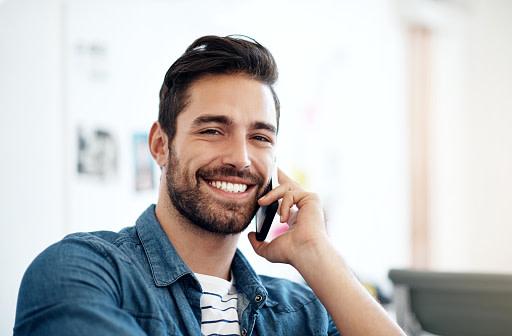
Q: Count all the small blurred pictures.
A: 2